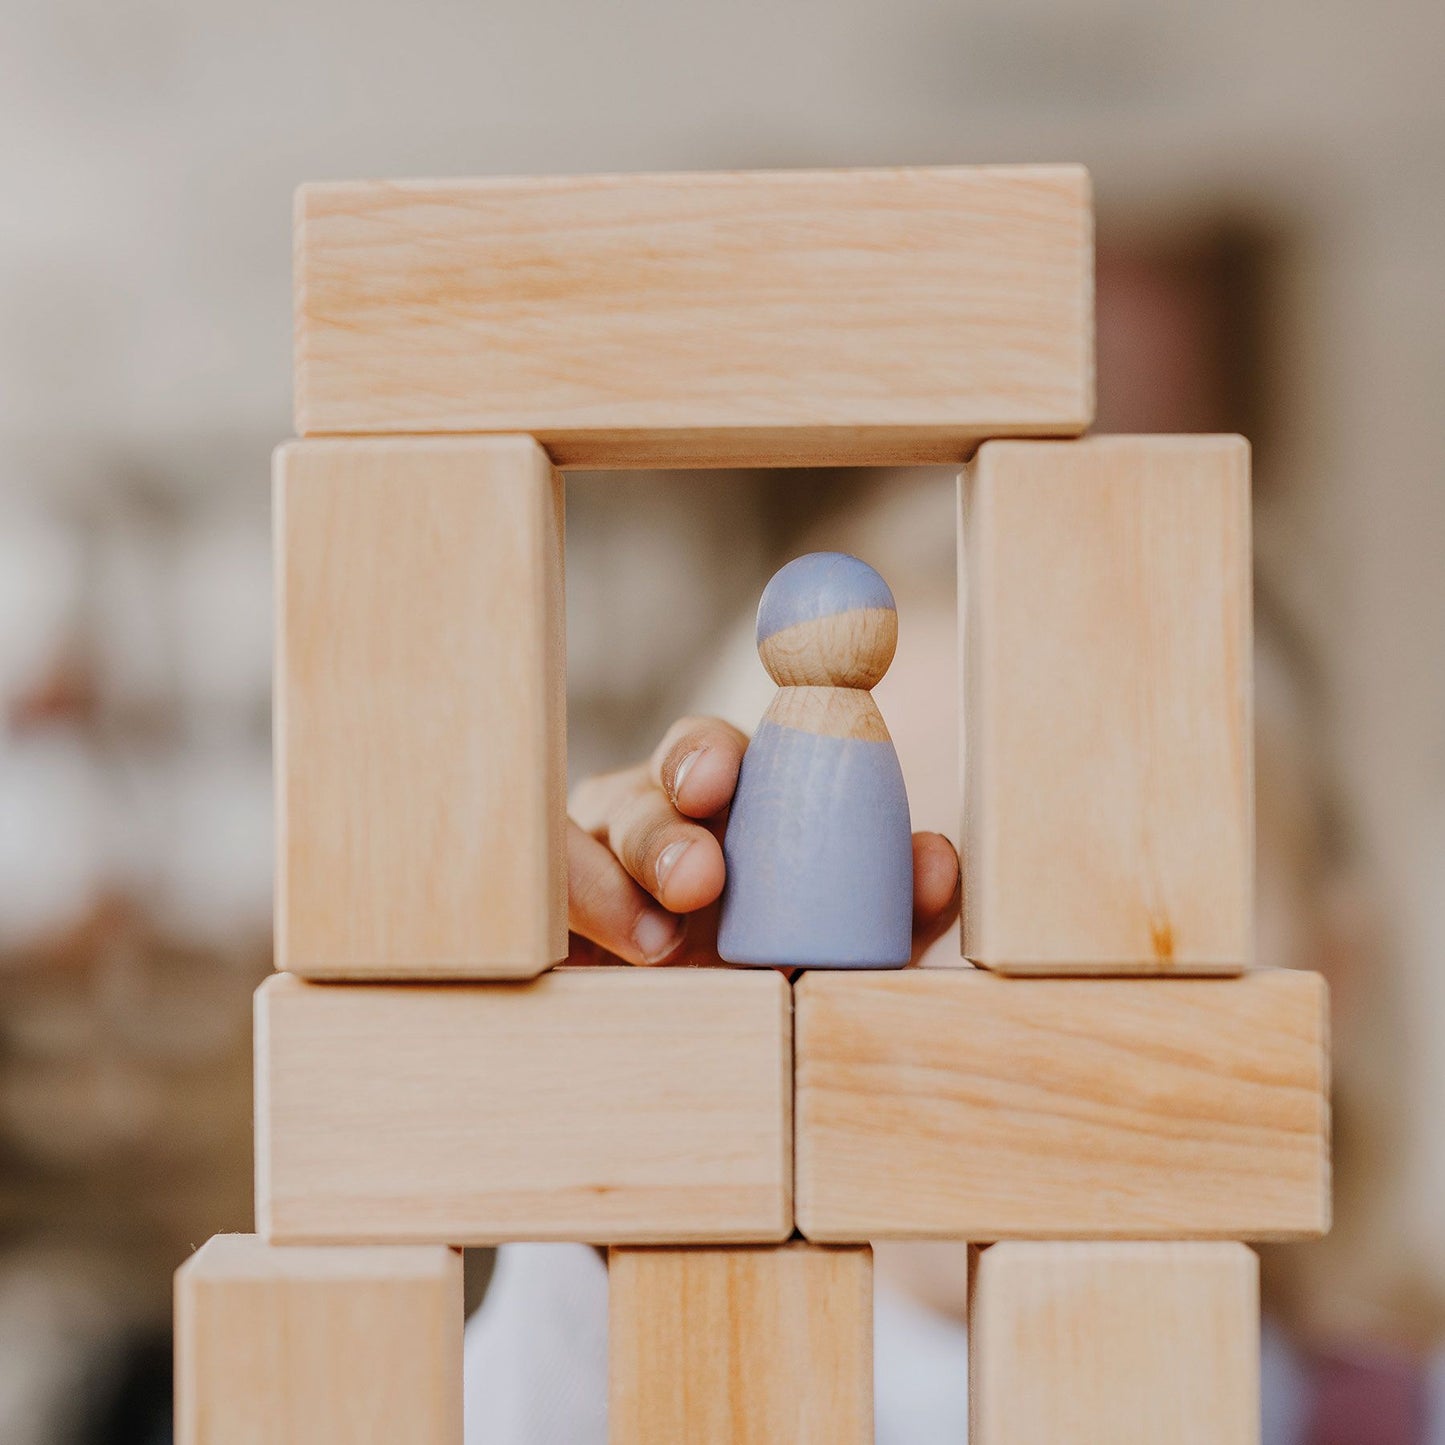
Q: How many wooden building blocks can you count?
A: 8